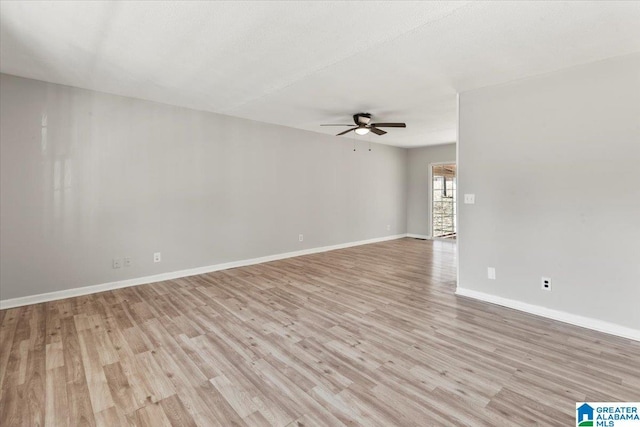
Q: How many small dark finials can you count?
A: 2